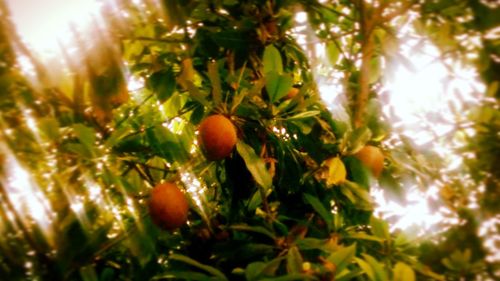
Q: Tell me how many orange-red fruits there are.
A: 3